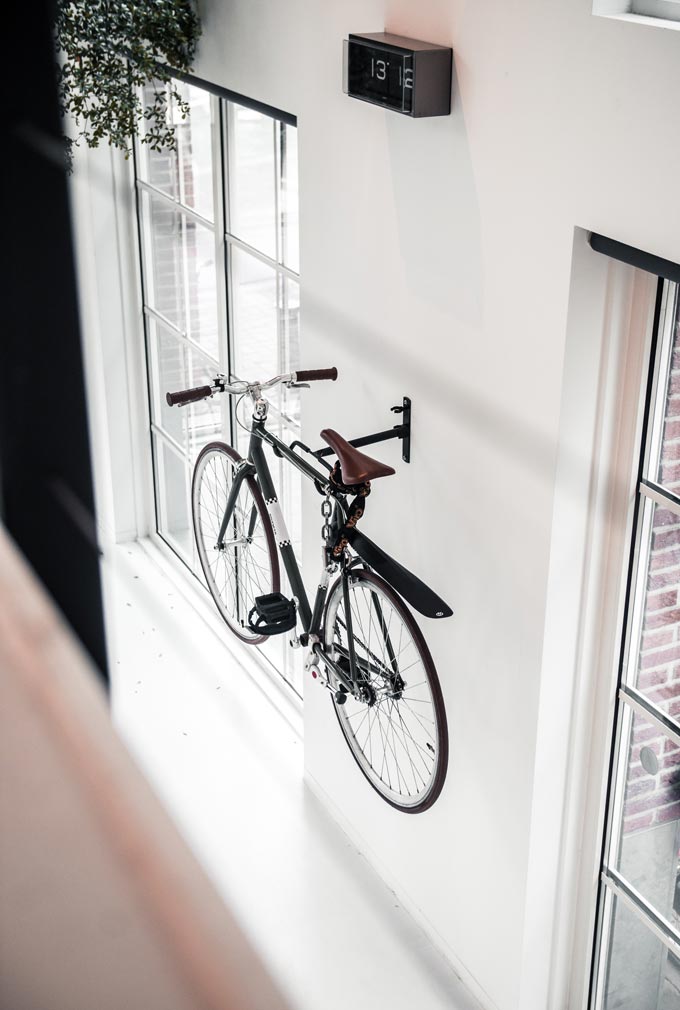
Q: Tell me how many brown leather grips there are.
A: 2